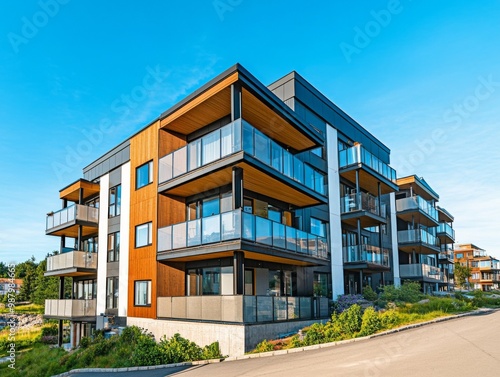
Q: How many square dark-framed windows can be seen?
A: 3